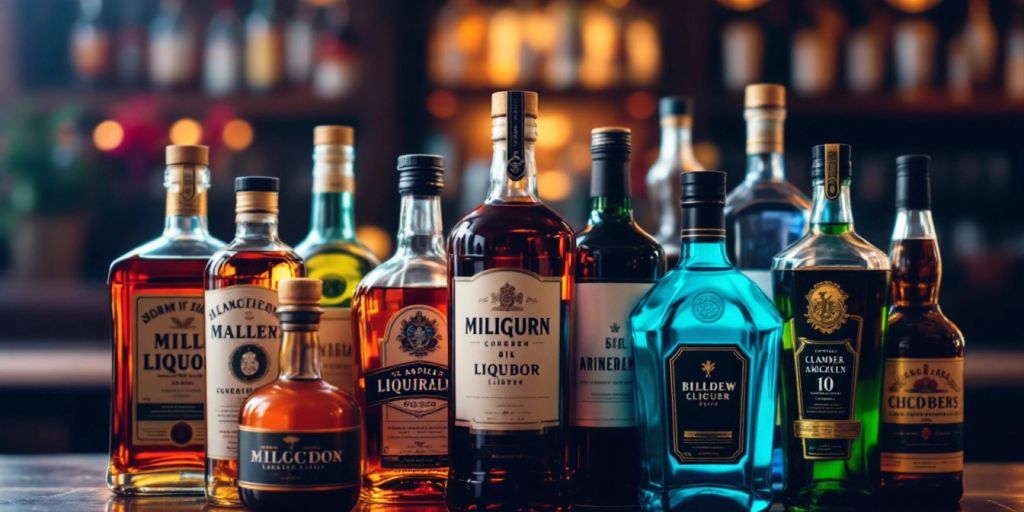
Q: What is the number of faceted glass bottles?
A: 1